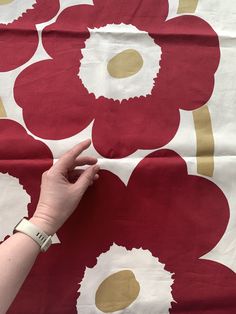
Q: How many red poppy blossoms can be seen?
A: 4